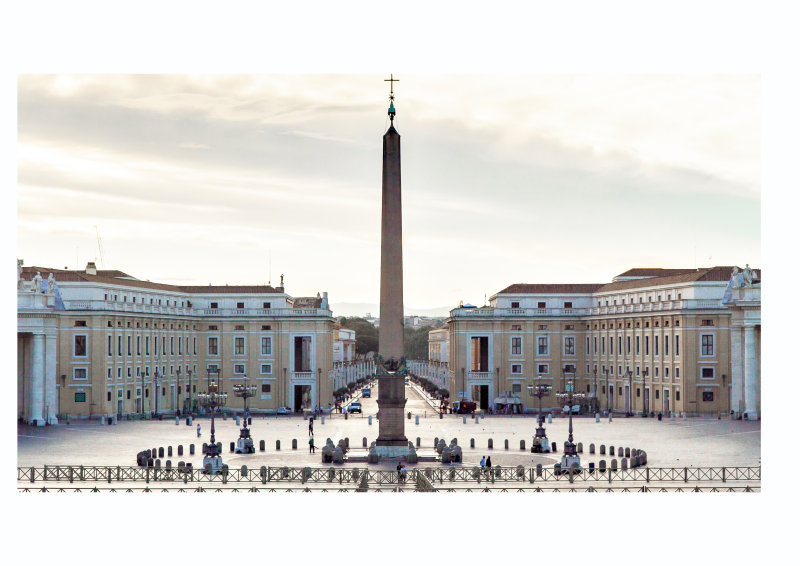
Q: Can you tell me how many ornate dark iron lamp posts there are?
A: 4